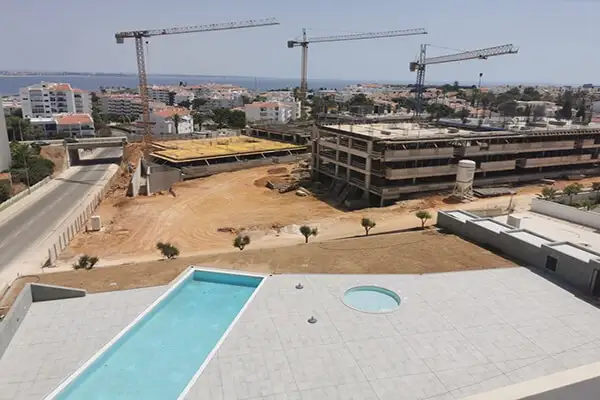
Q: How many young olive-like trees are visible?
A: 6